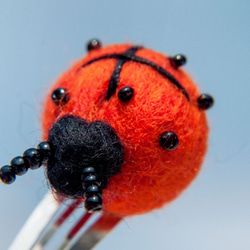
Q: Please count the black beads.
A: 14